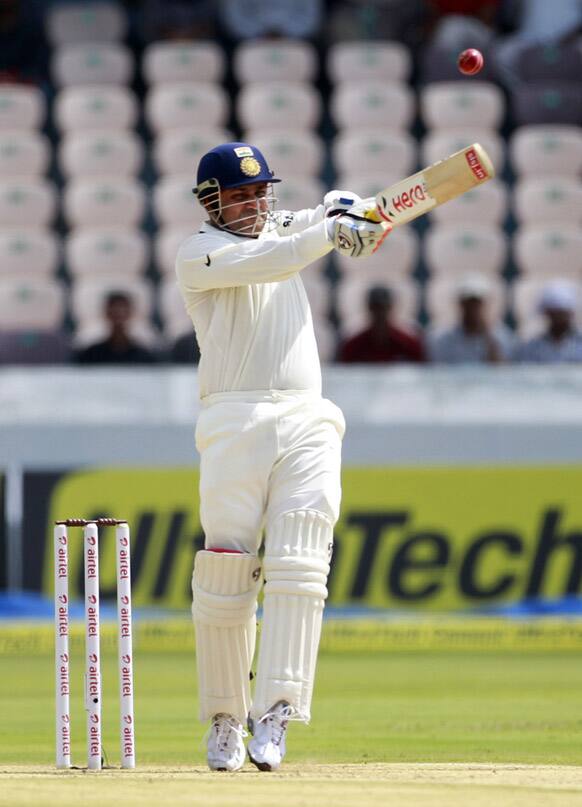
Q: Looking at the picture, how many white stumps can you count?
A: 3